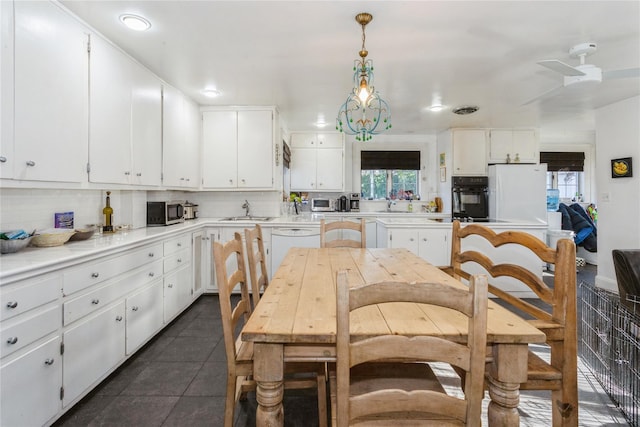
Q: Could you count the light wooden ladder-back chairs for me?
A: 4